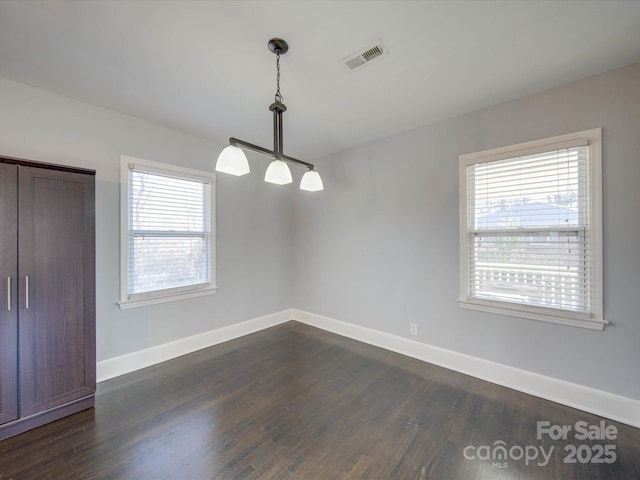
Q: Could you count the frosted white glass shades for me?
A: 3